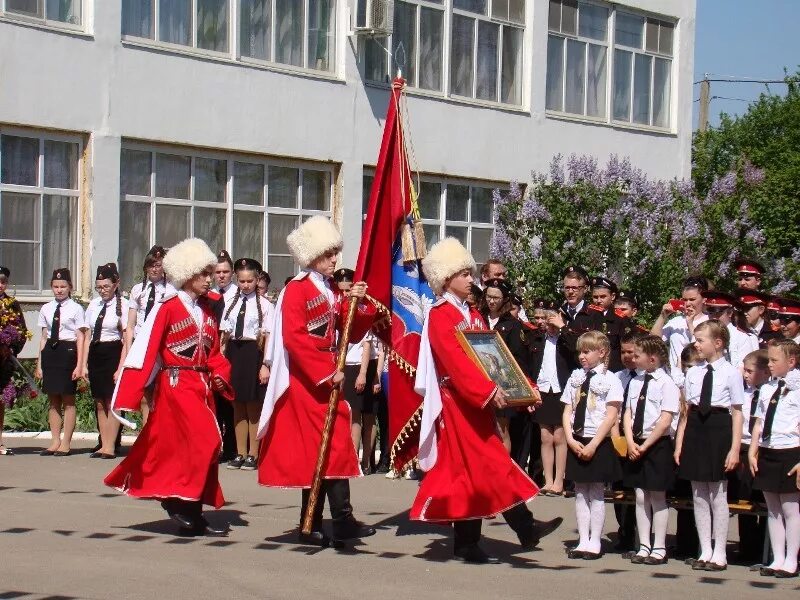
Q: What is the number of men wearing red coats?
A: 3